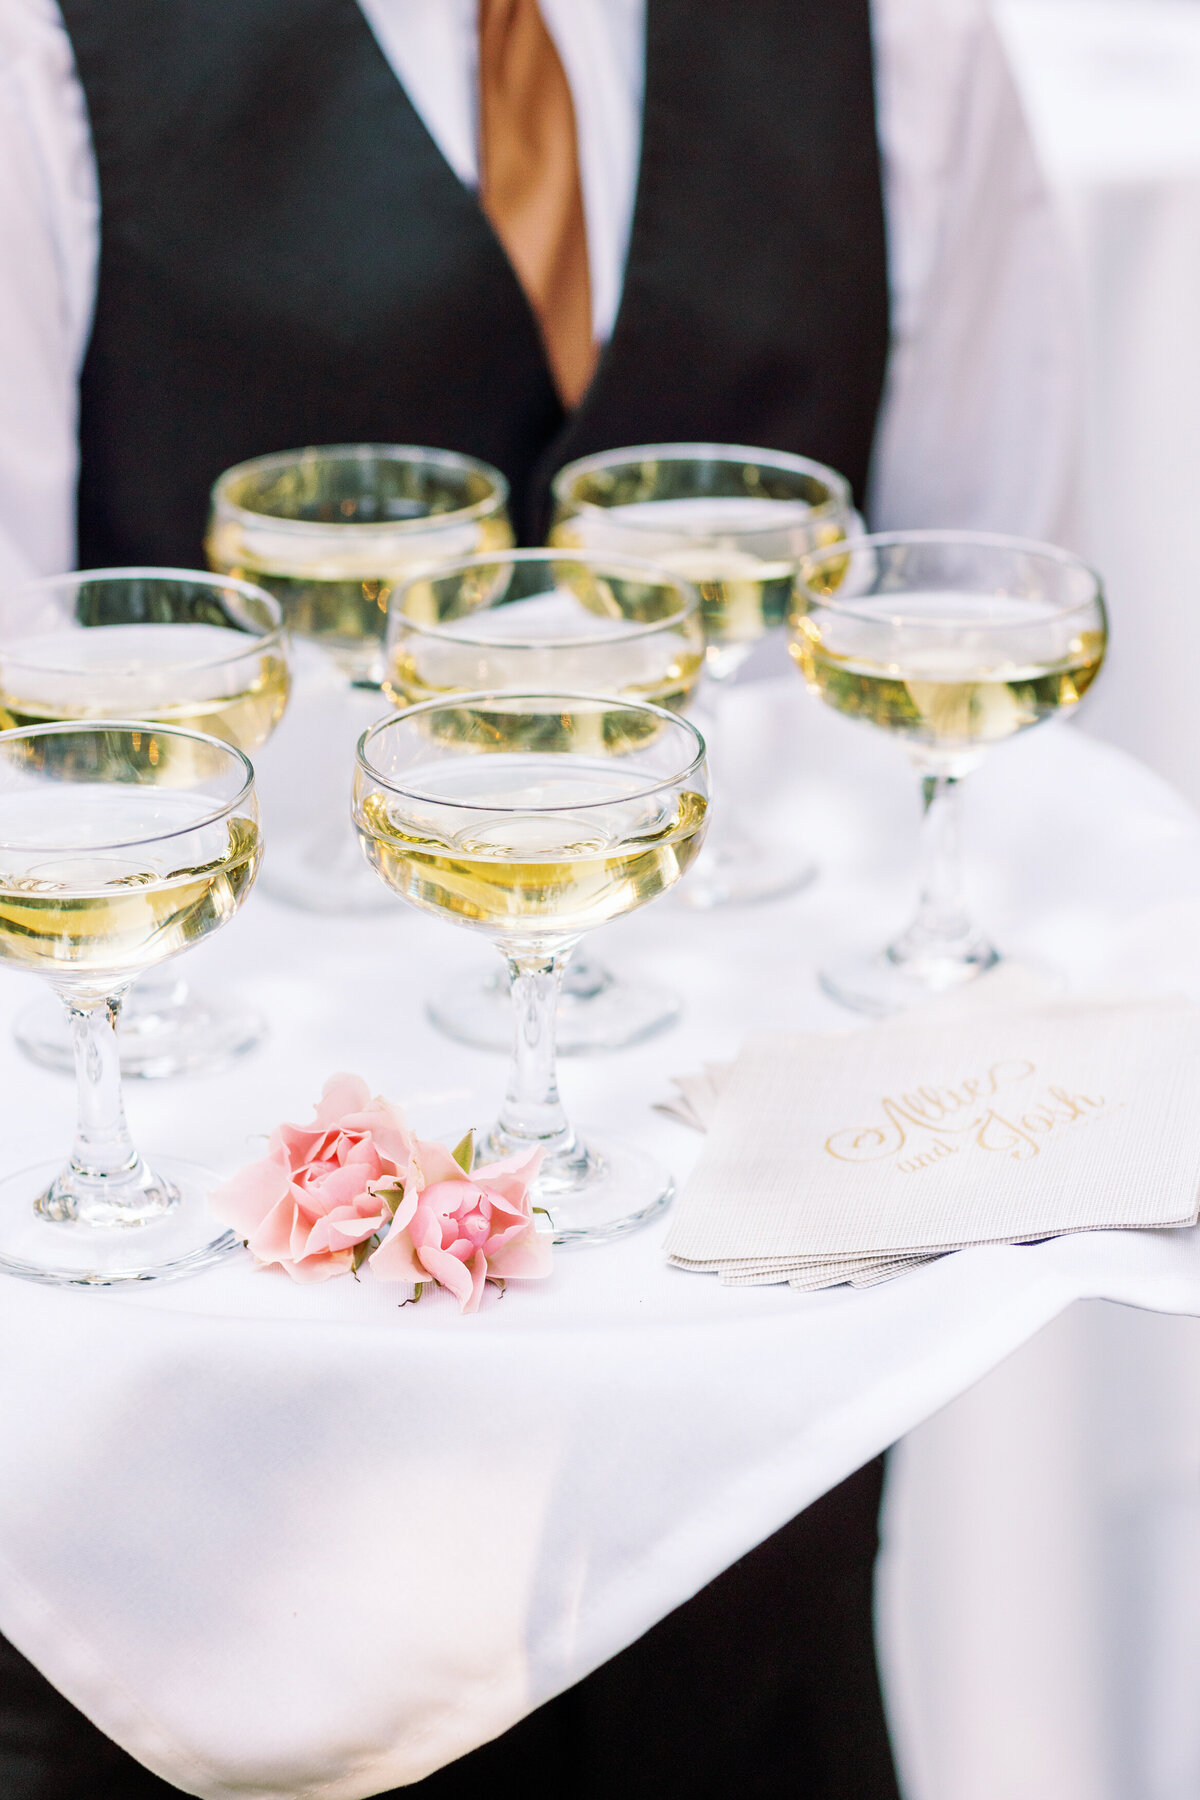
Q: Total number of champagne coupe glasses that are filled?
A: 7